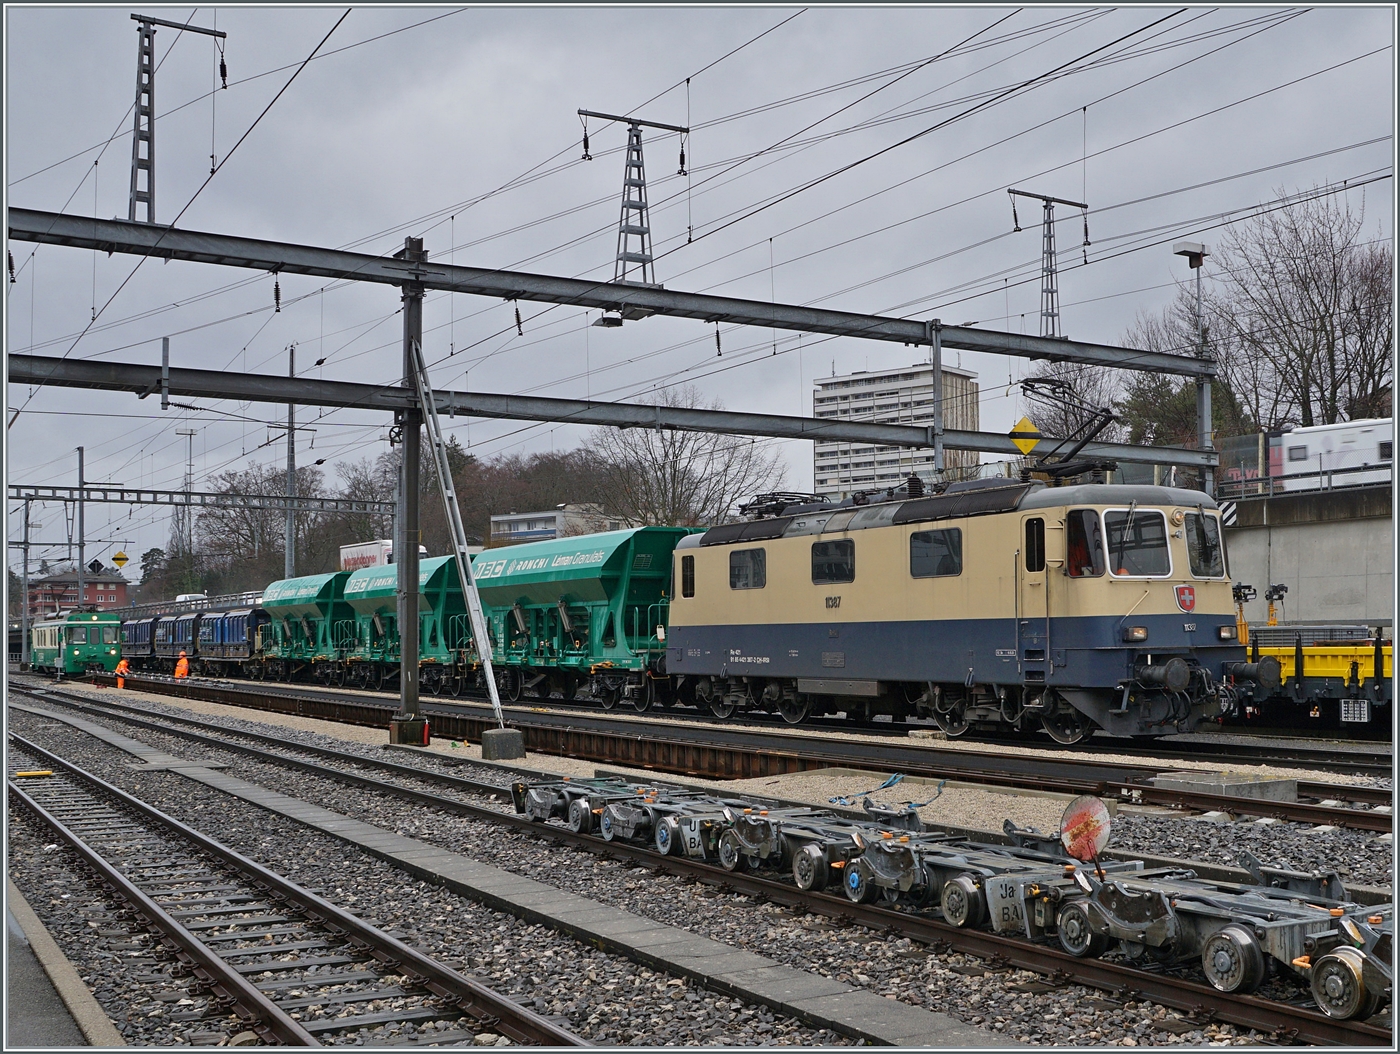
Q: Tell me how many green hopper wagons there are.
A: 3